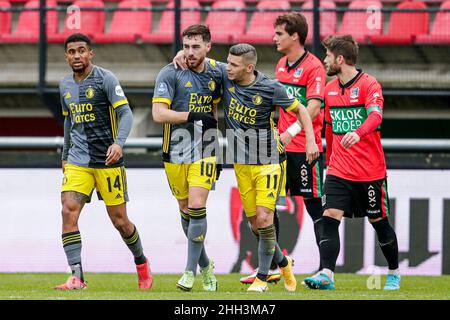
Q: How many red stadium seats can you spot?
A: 11